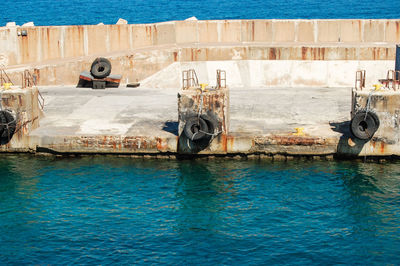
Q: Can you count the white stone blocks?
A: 5